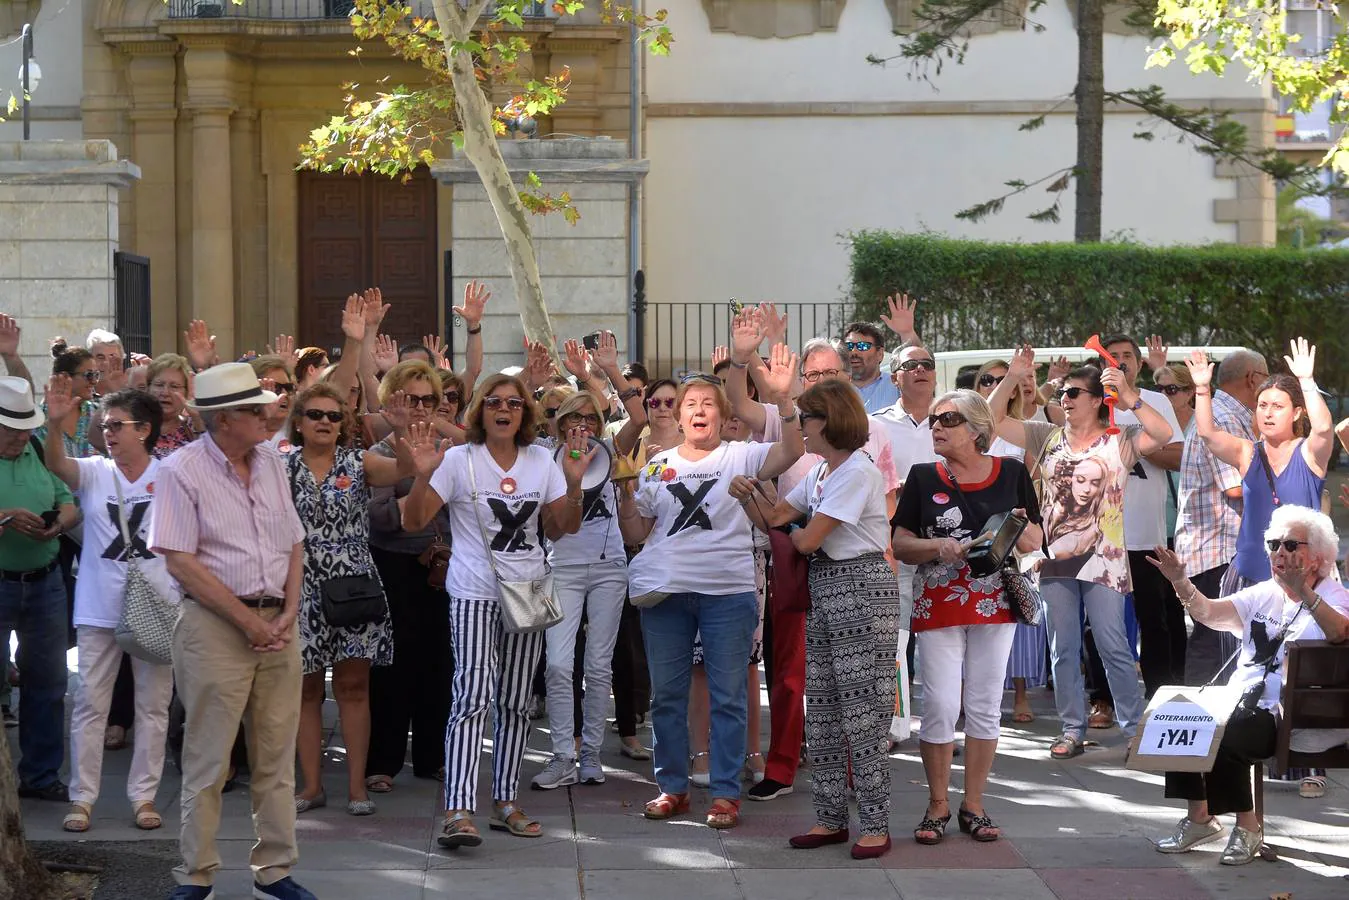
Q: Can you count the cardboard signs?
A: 1